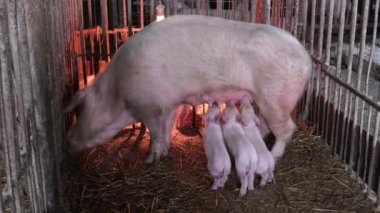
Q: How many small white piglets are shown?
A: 3